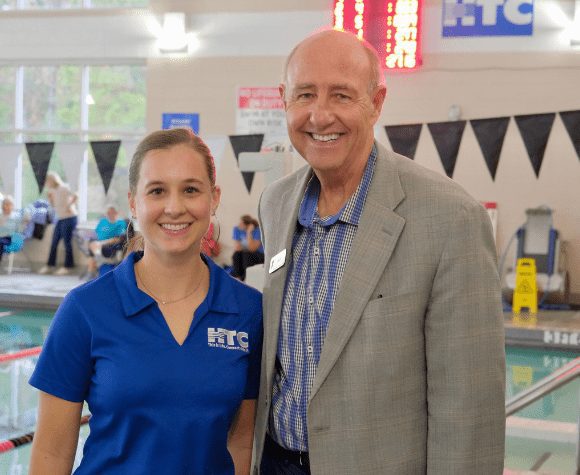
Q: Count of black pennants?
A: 8